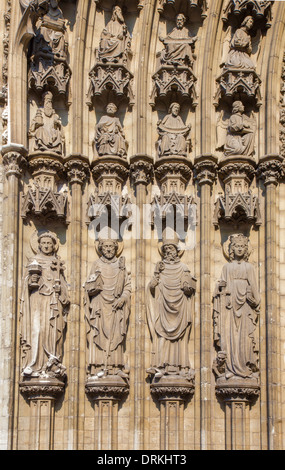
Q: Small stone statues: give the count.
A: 8